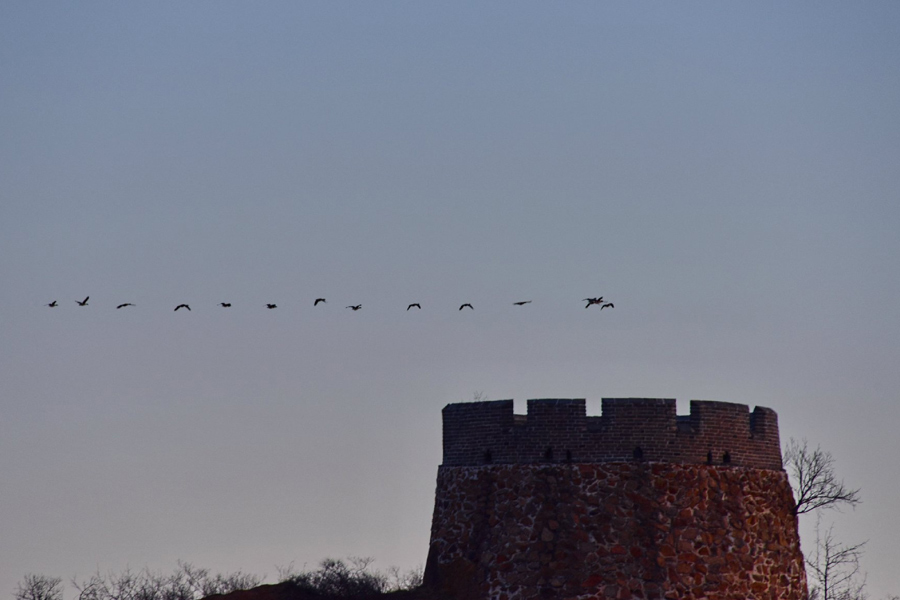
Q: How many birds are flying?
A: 14